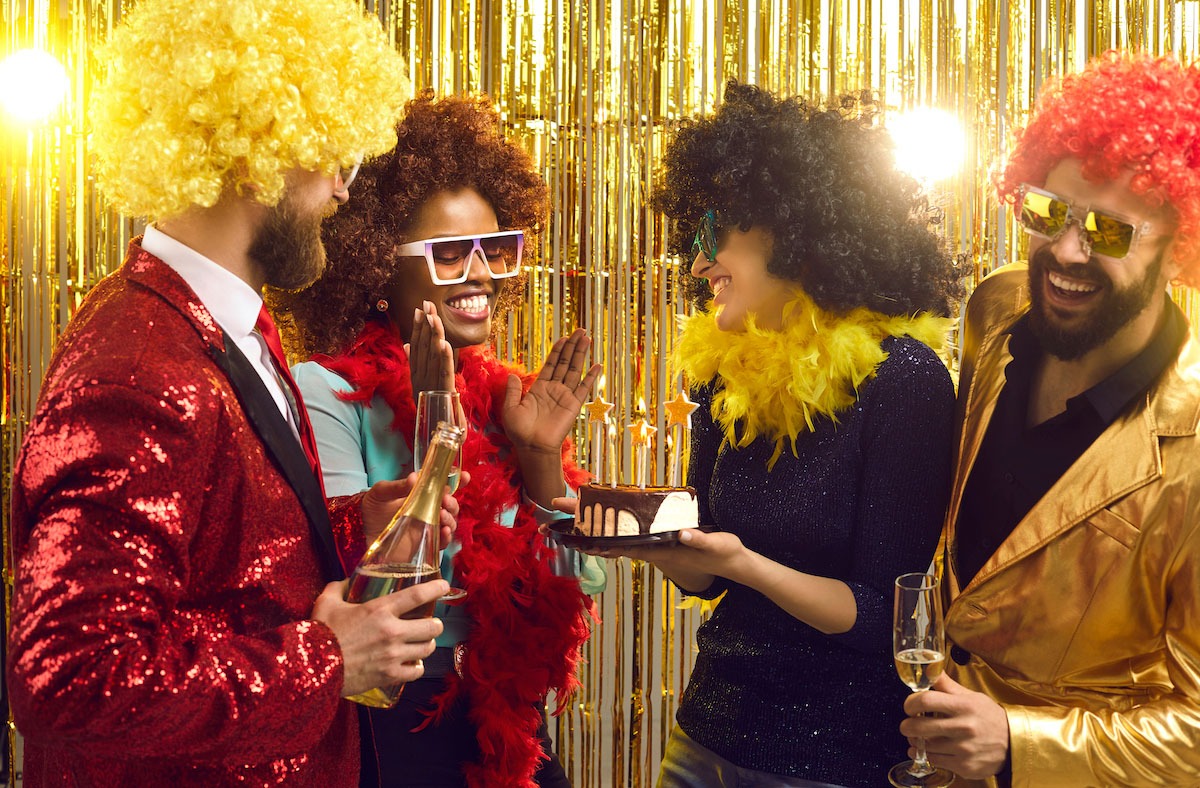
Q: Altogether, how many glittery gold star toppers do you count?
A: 3